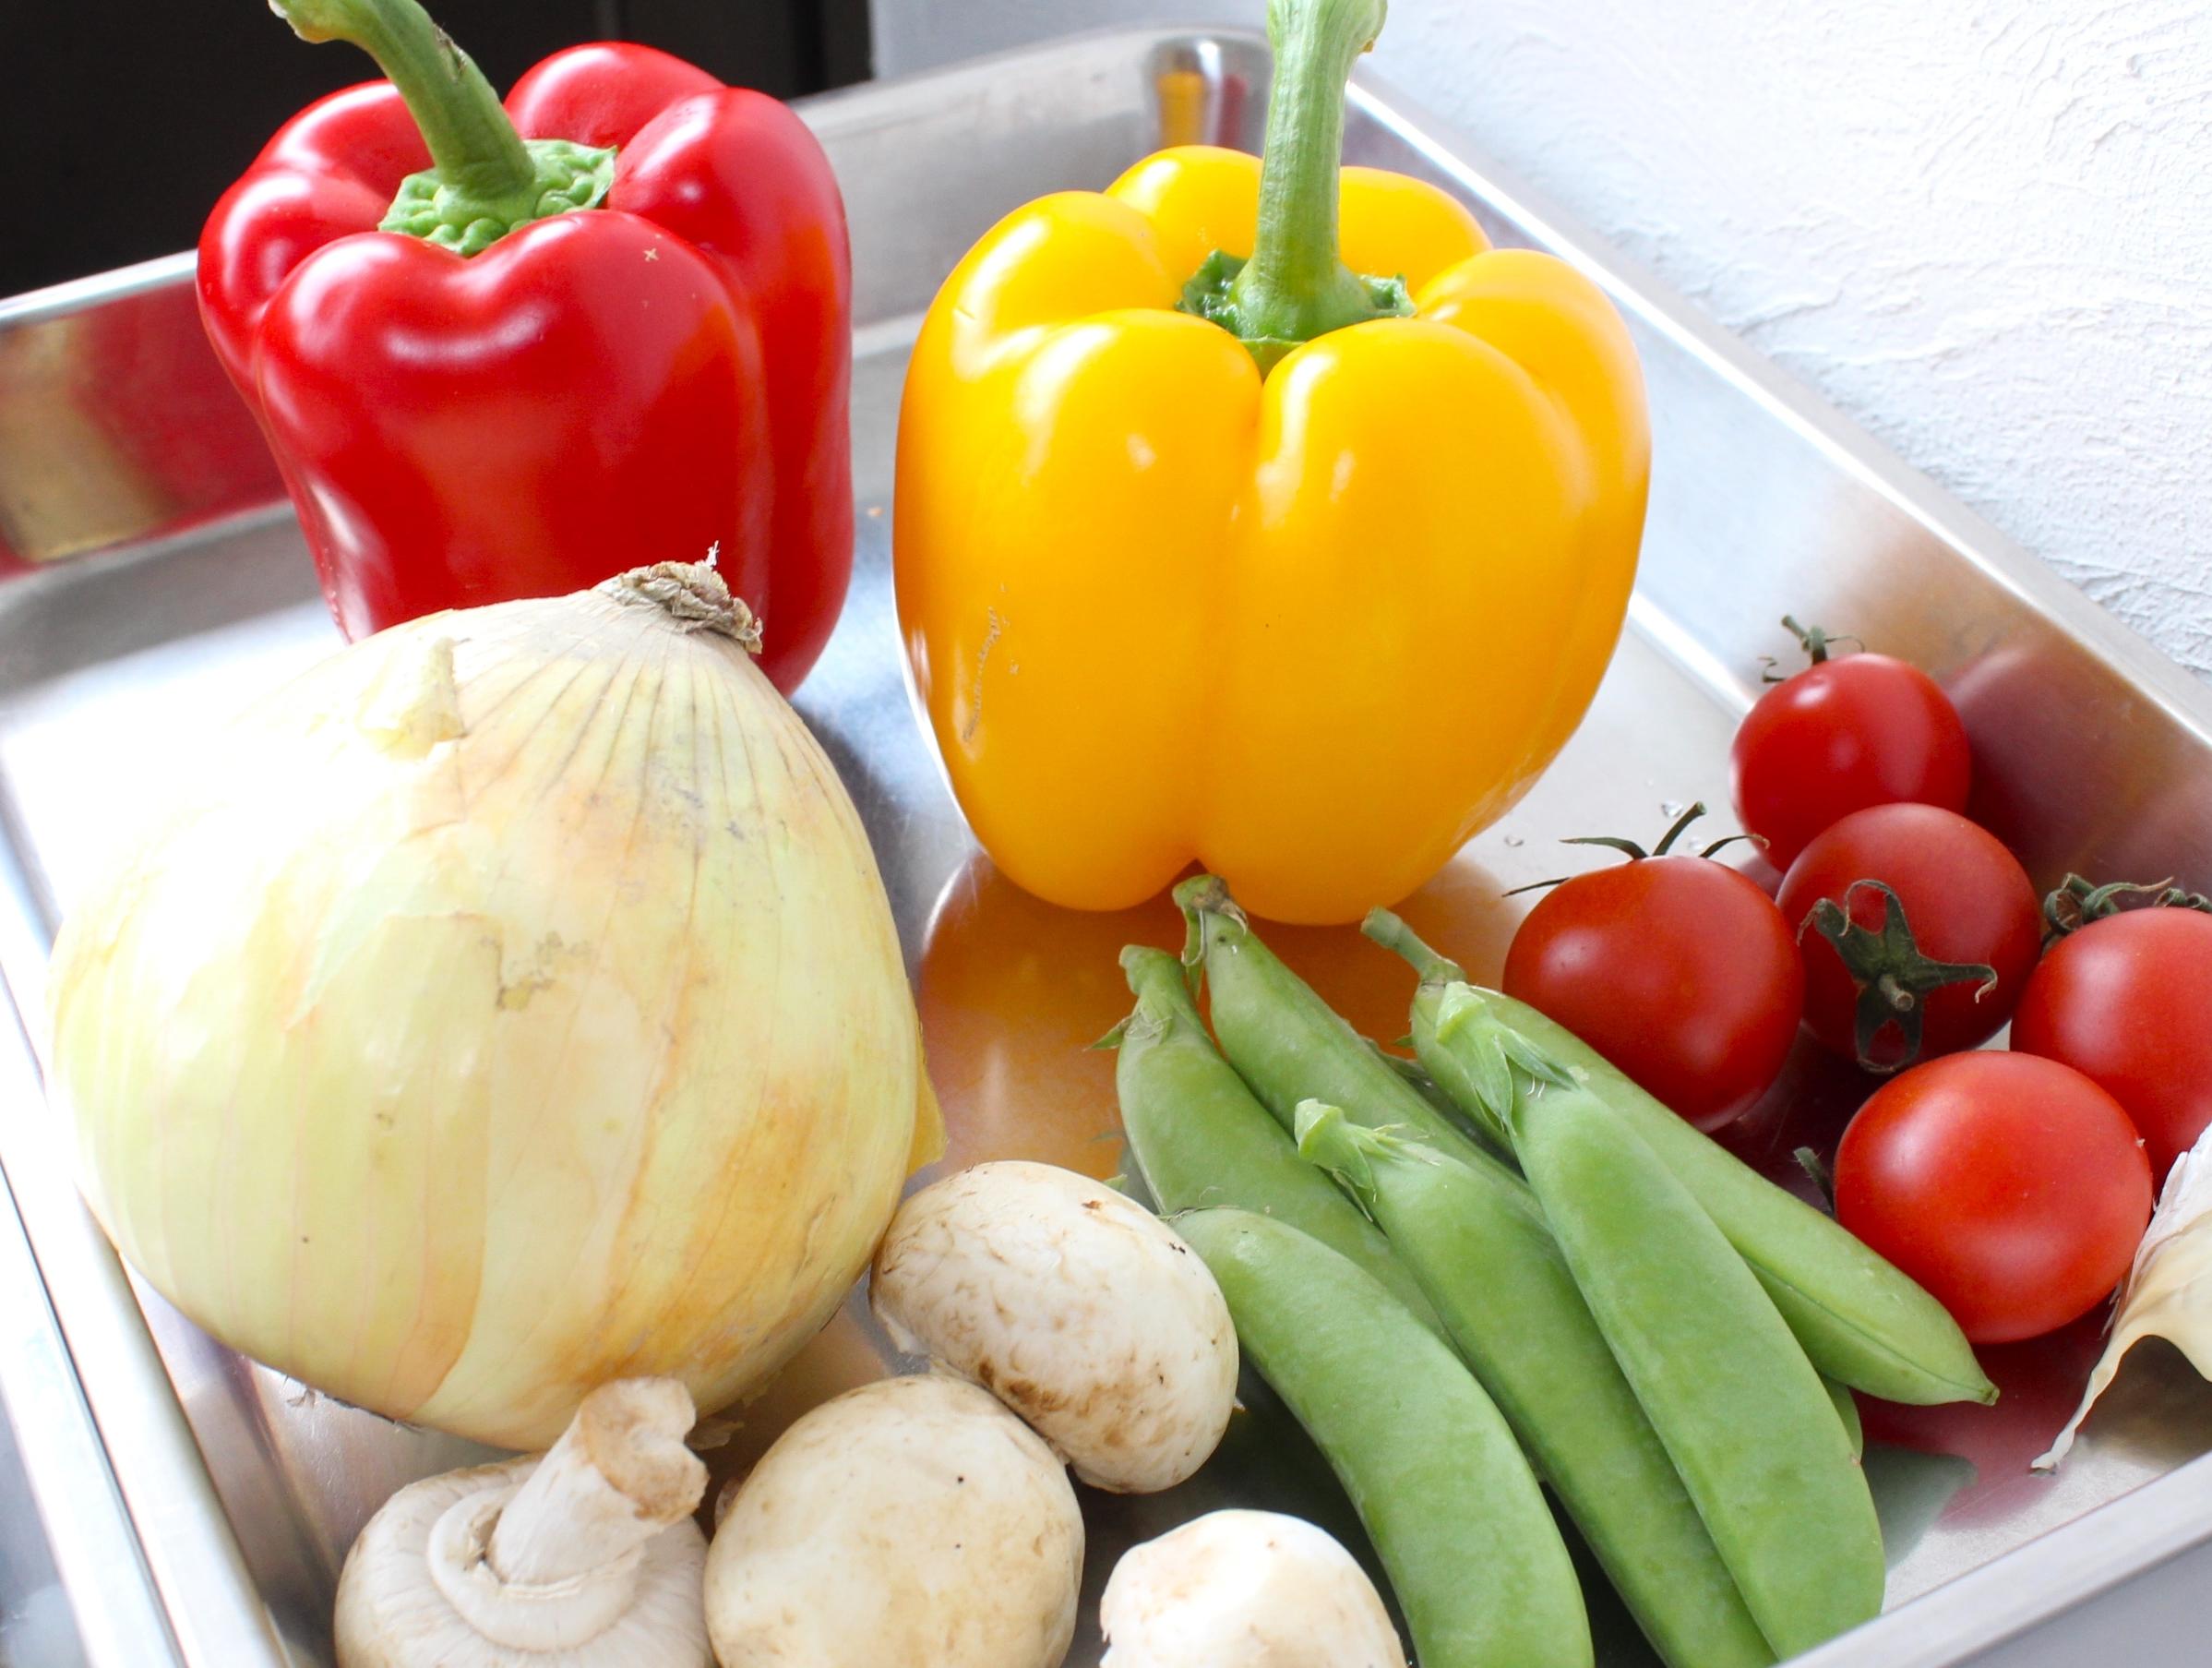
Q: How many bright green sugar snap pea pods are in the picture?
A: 6